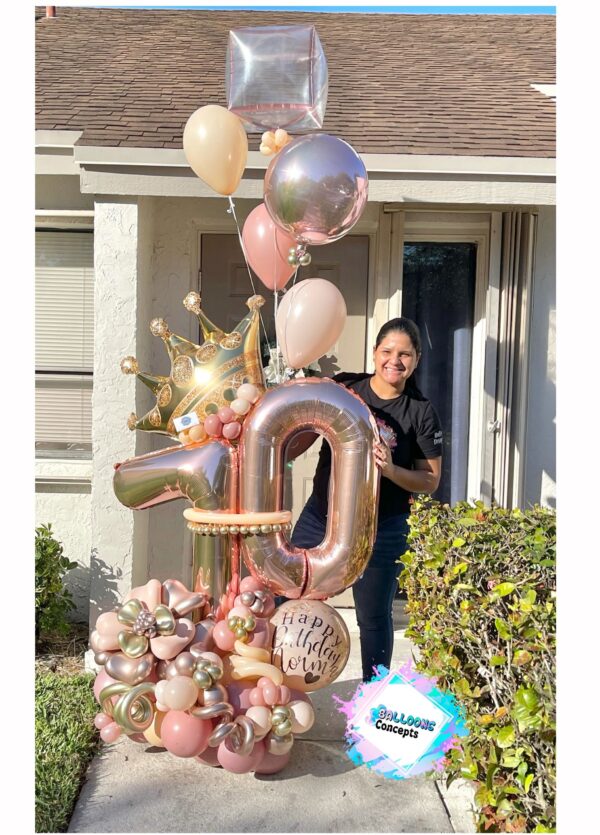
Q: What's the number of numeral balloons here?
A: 2